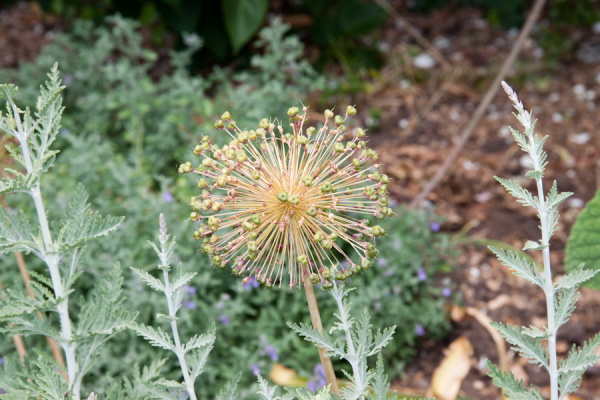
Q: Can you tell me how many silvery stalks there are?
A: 4